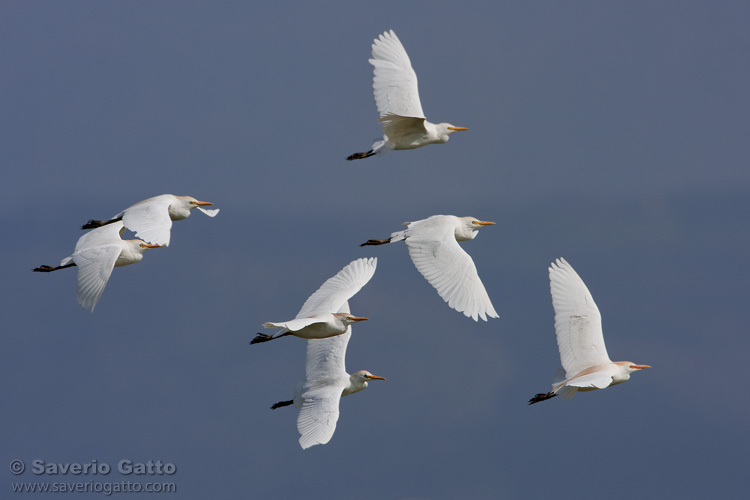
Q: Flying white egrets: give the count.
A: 7